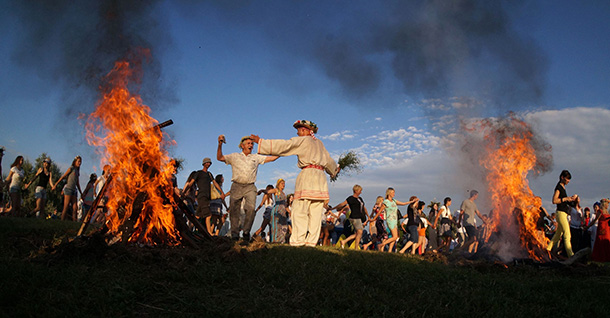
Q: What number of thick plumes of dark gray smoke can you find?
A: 2